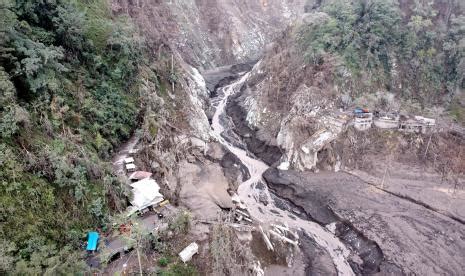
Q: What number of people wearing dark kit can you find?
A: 0